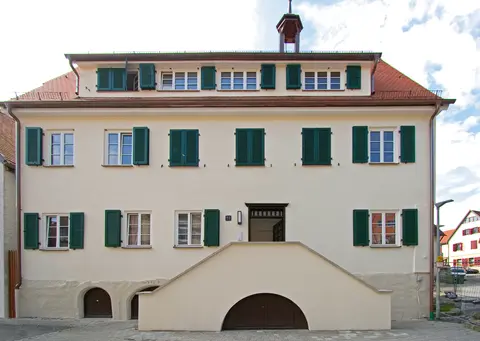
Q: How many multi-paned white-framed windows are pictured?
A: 10